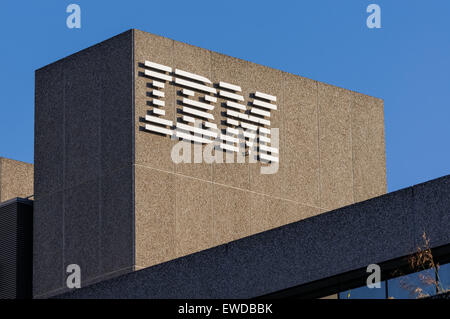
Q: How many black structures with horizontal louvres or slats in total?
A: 1